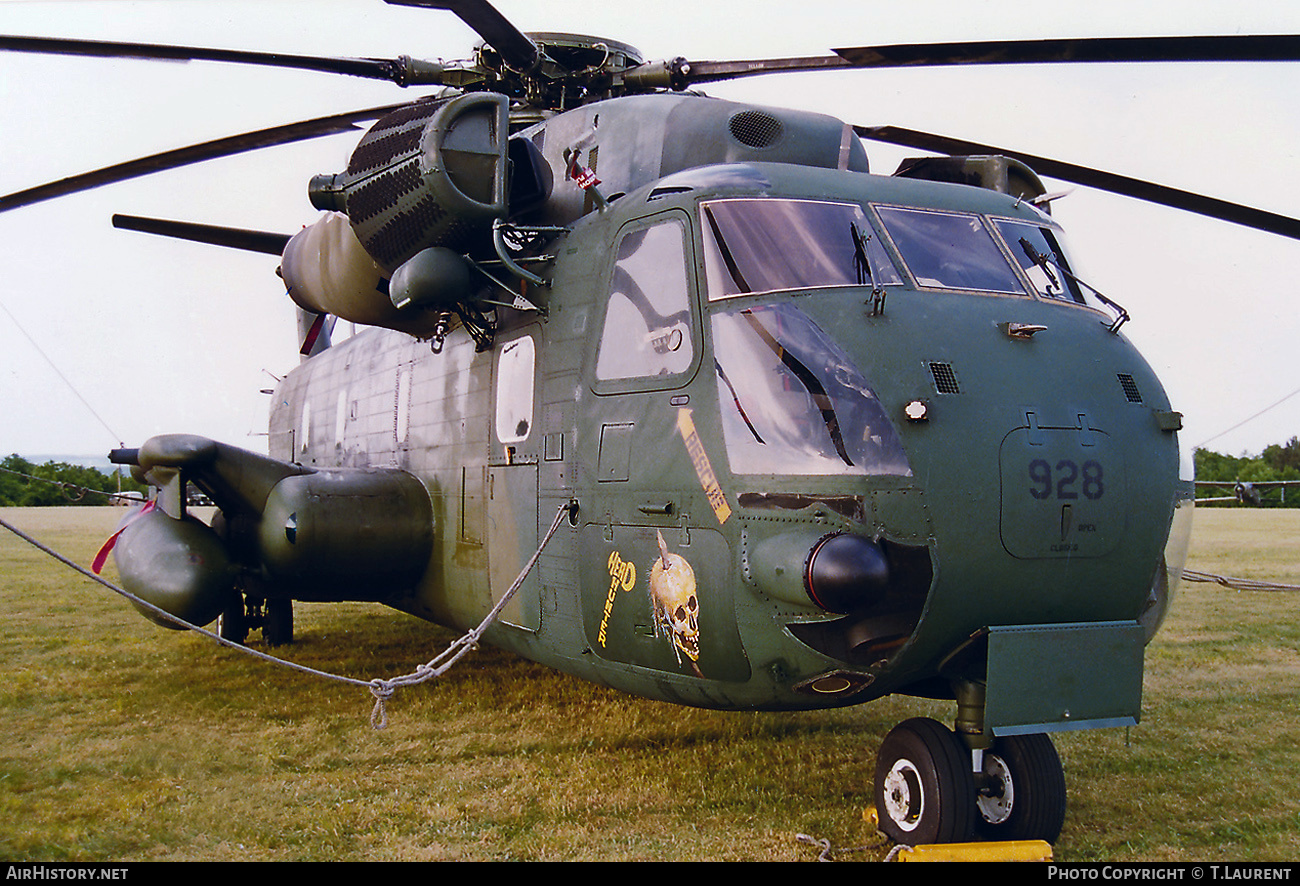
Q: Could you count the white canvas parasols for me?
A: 0